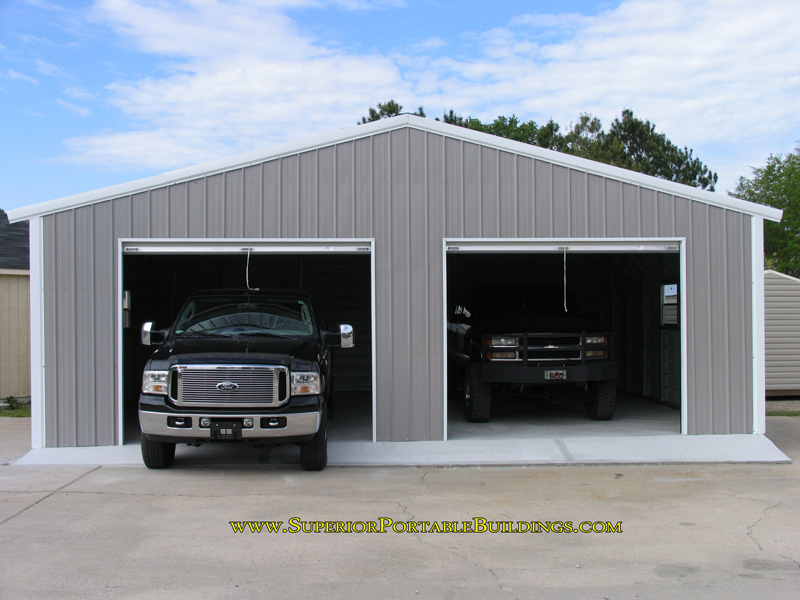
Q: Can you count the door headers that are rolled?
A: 2